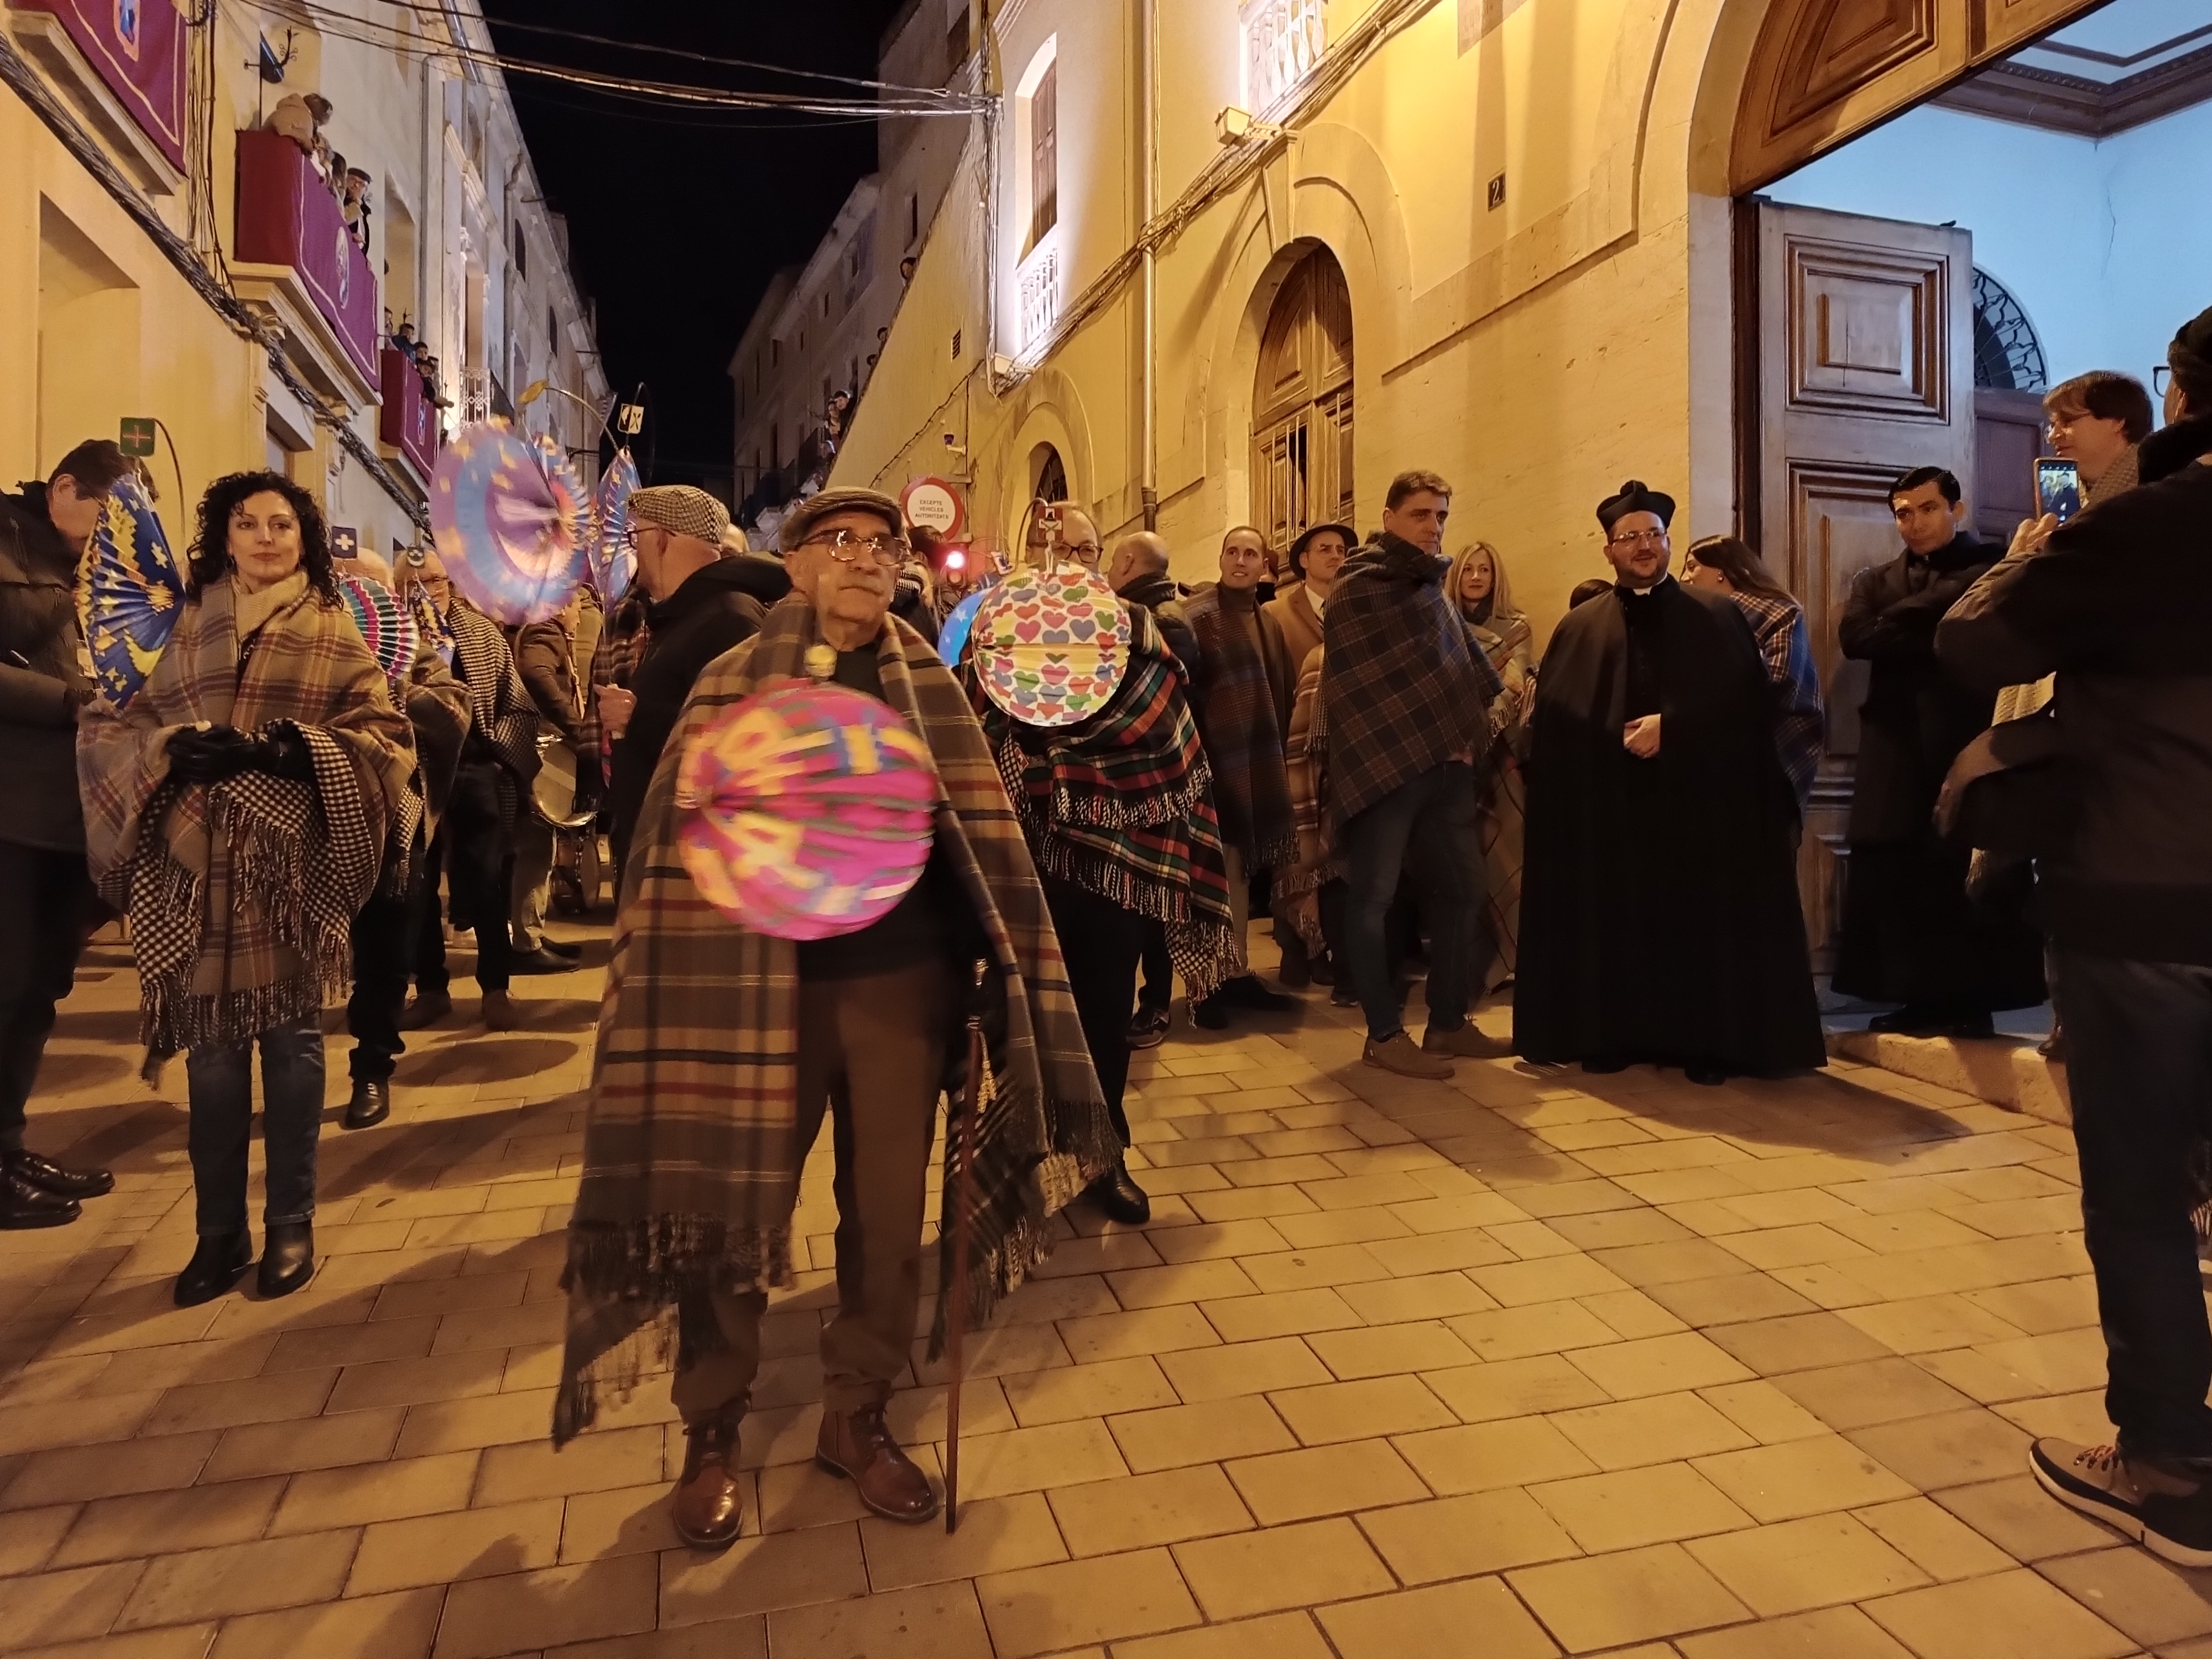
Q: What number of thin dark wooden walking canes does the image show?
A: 1